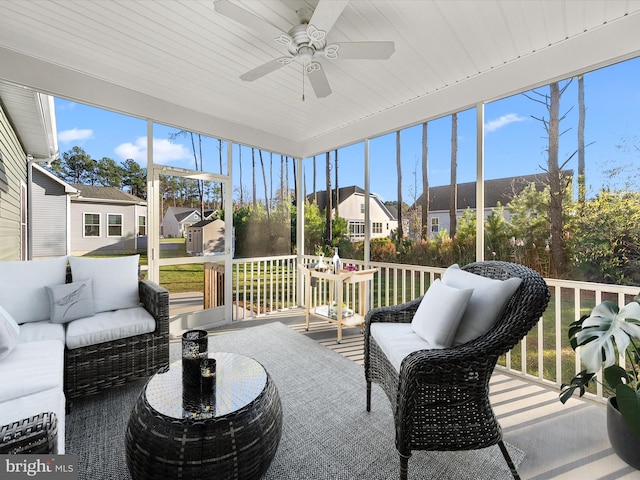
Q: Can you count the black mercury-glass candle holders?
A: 2